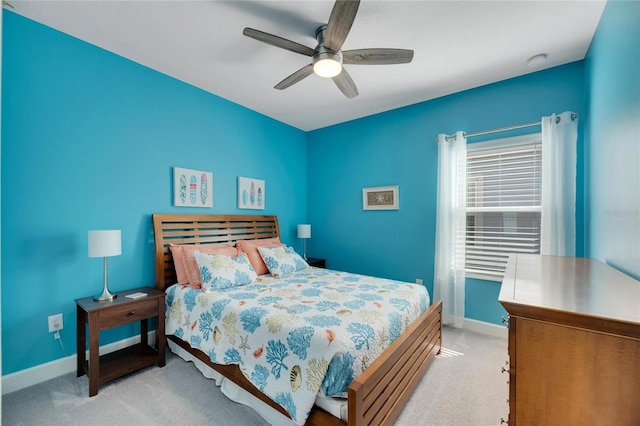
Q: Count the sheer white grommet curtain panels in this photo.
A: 2